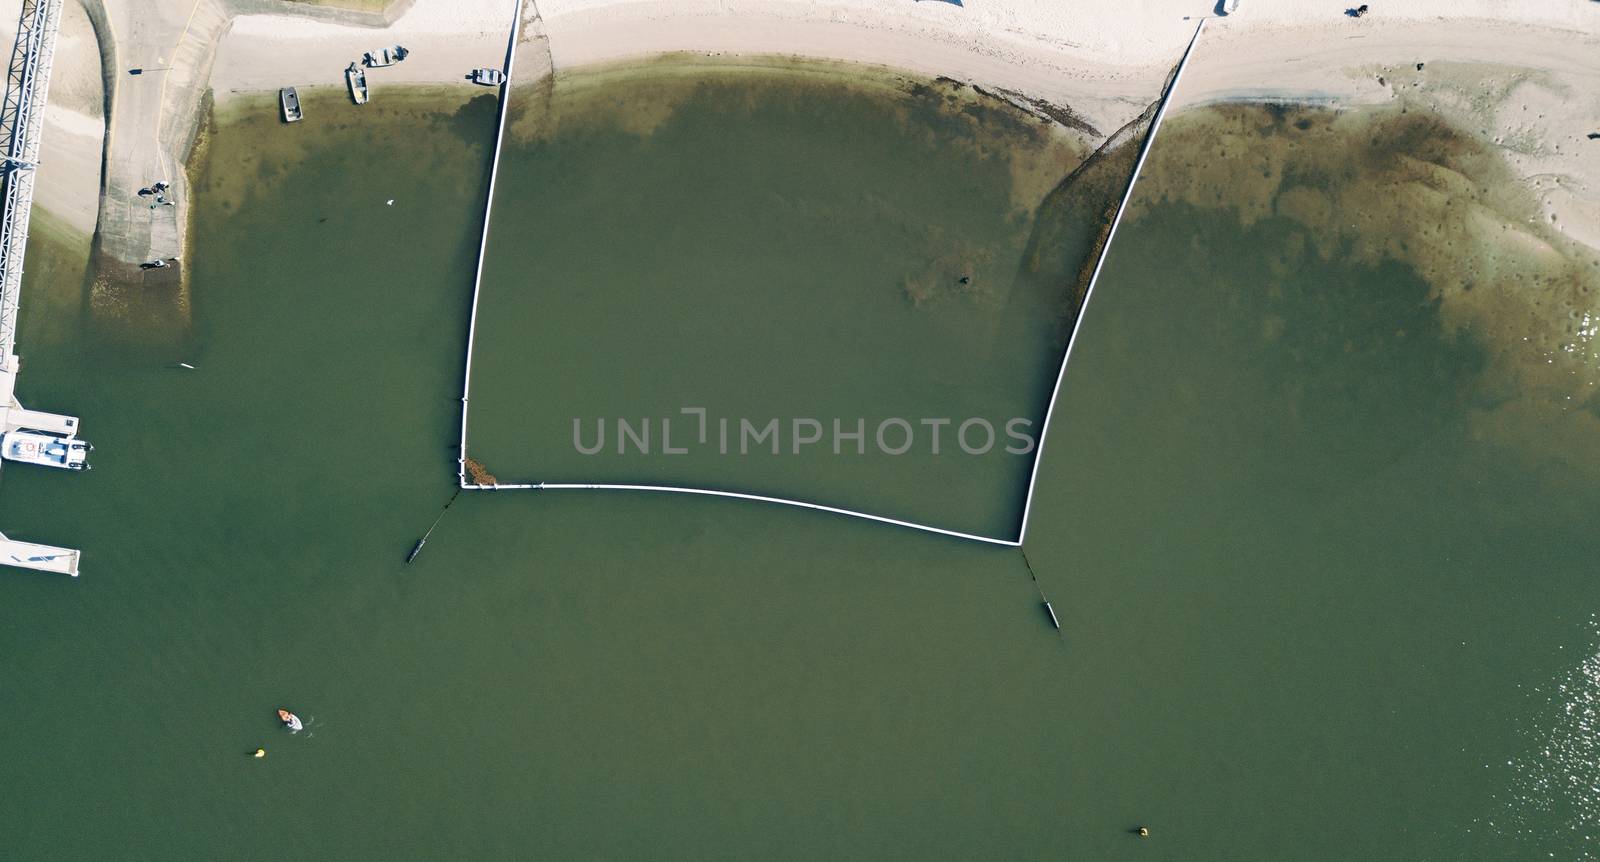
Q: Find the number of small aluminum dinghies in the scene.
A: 4